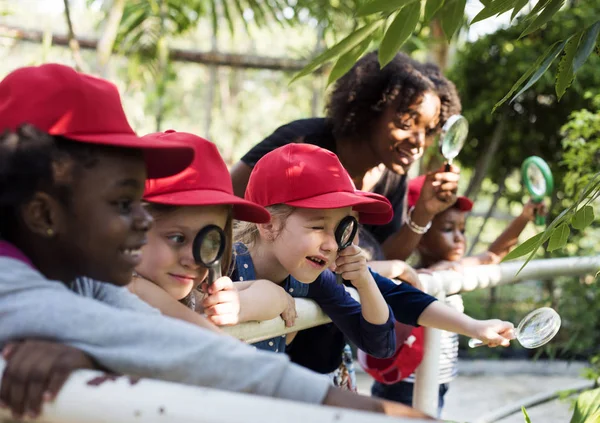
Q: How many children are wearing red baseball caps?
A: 4